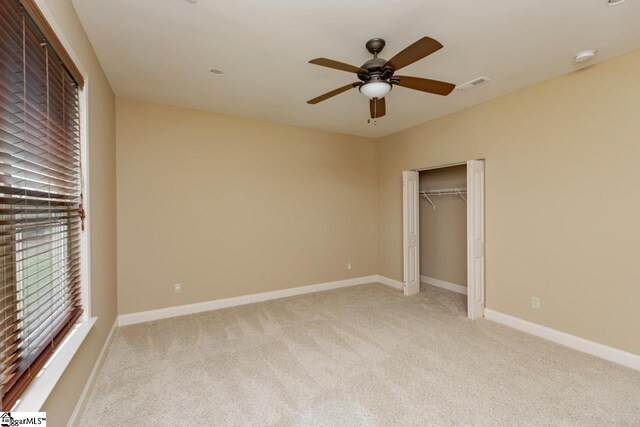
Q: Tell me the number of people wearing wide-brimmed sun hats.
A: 0